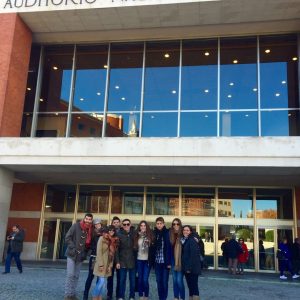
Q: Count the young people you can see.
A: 9